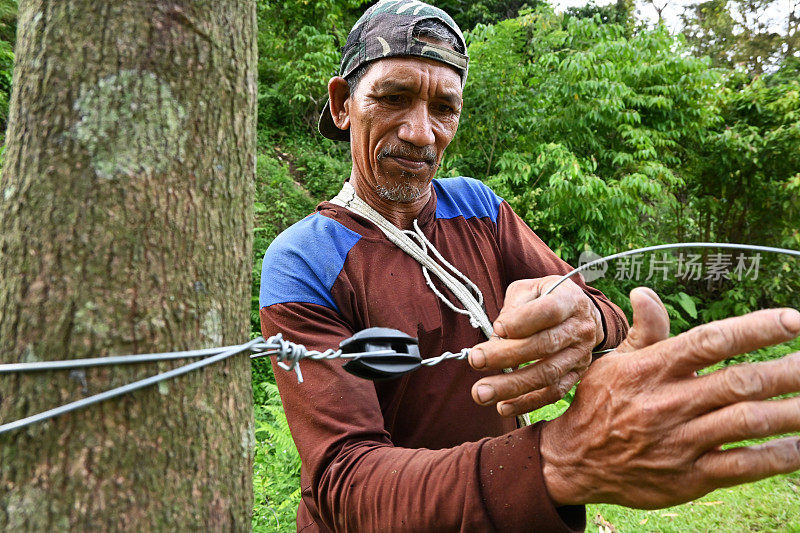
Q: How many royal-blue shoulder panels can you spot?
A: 2